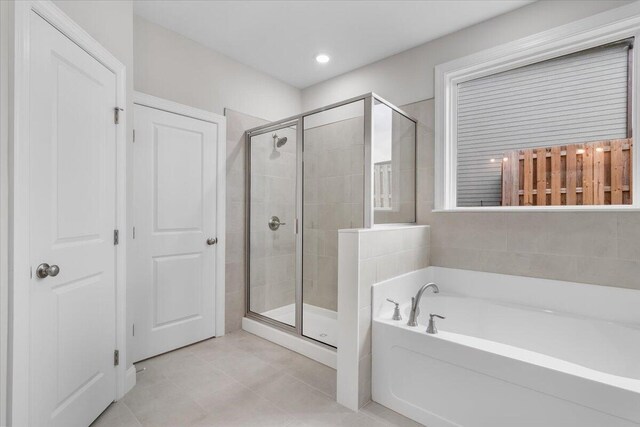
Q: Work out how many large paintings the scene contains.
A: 0